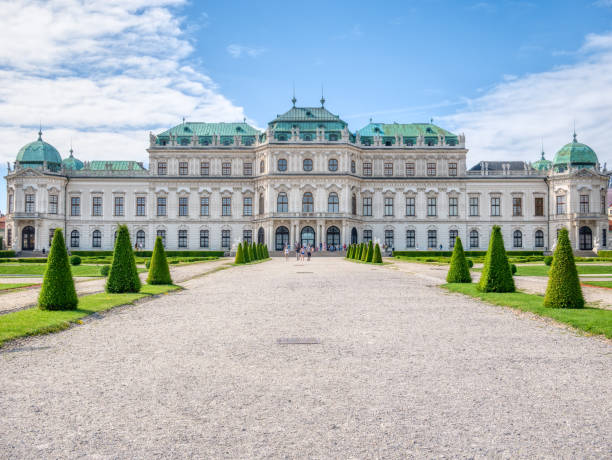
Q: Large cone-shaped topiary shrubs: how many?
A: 6